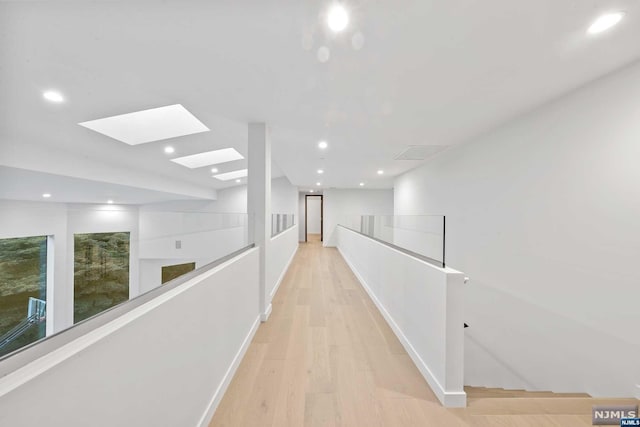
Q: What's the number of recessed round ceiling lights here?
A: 14